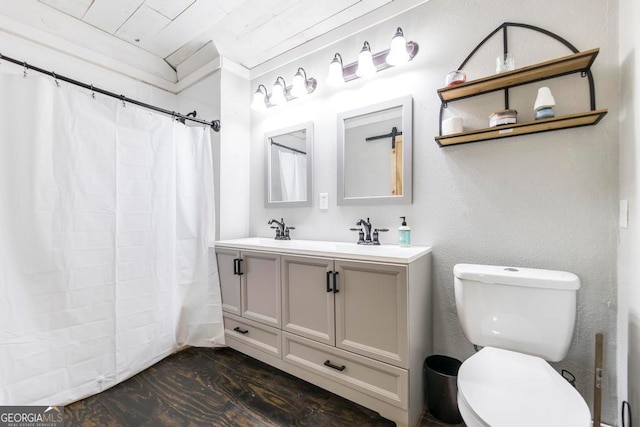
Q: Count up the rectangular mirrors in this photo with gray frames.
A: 2